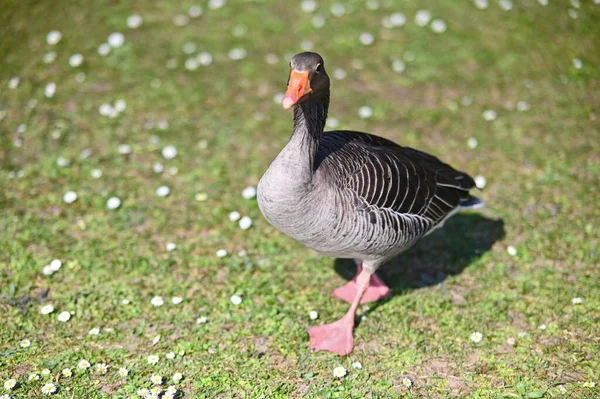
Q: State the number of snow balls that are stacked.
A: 0